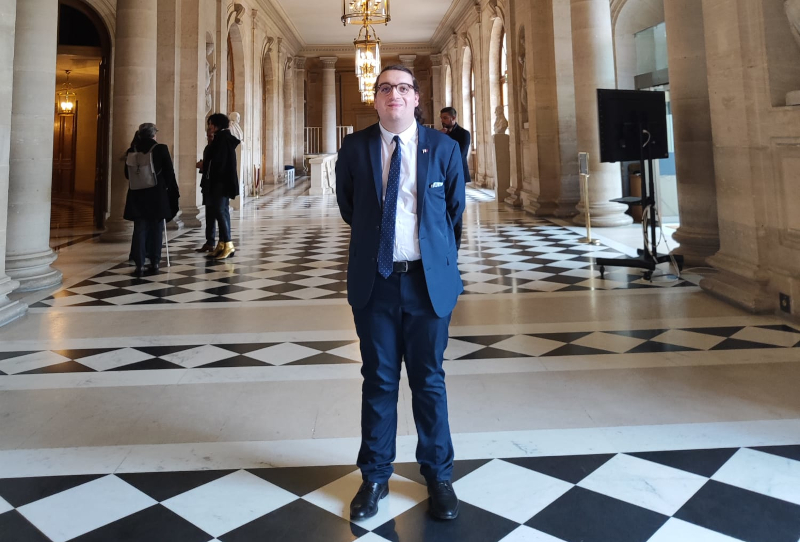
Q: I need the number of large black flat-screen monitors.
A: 1